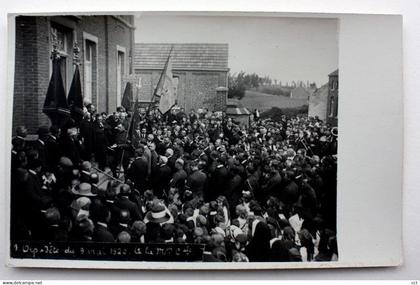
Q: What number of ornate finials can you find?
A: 2